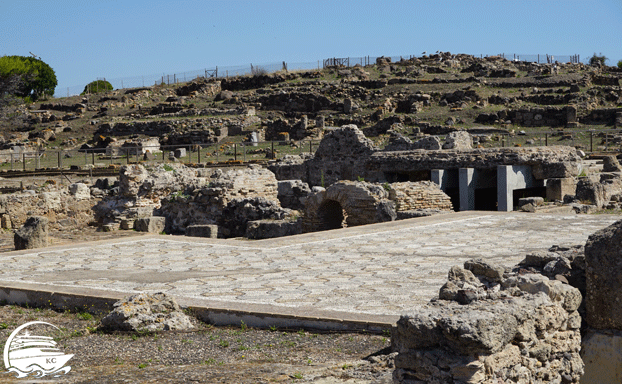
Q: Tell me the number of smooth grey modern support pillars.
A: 3